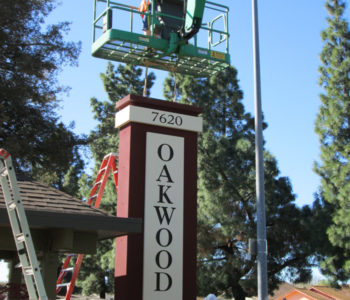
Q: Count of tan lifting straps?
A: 2